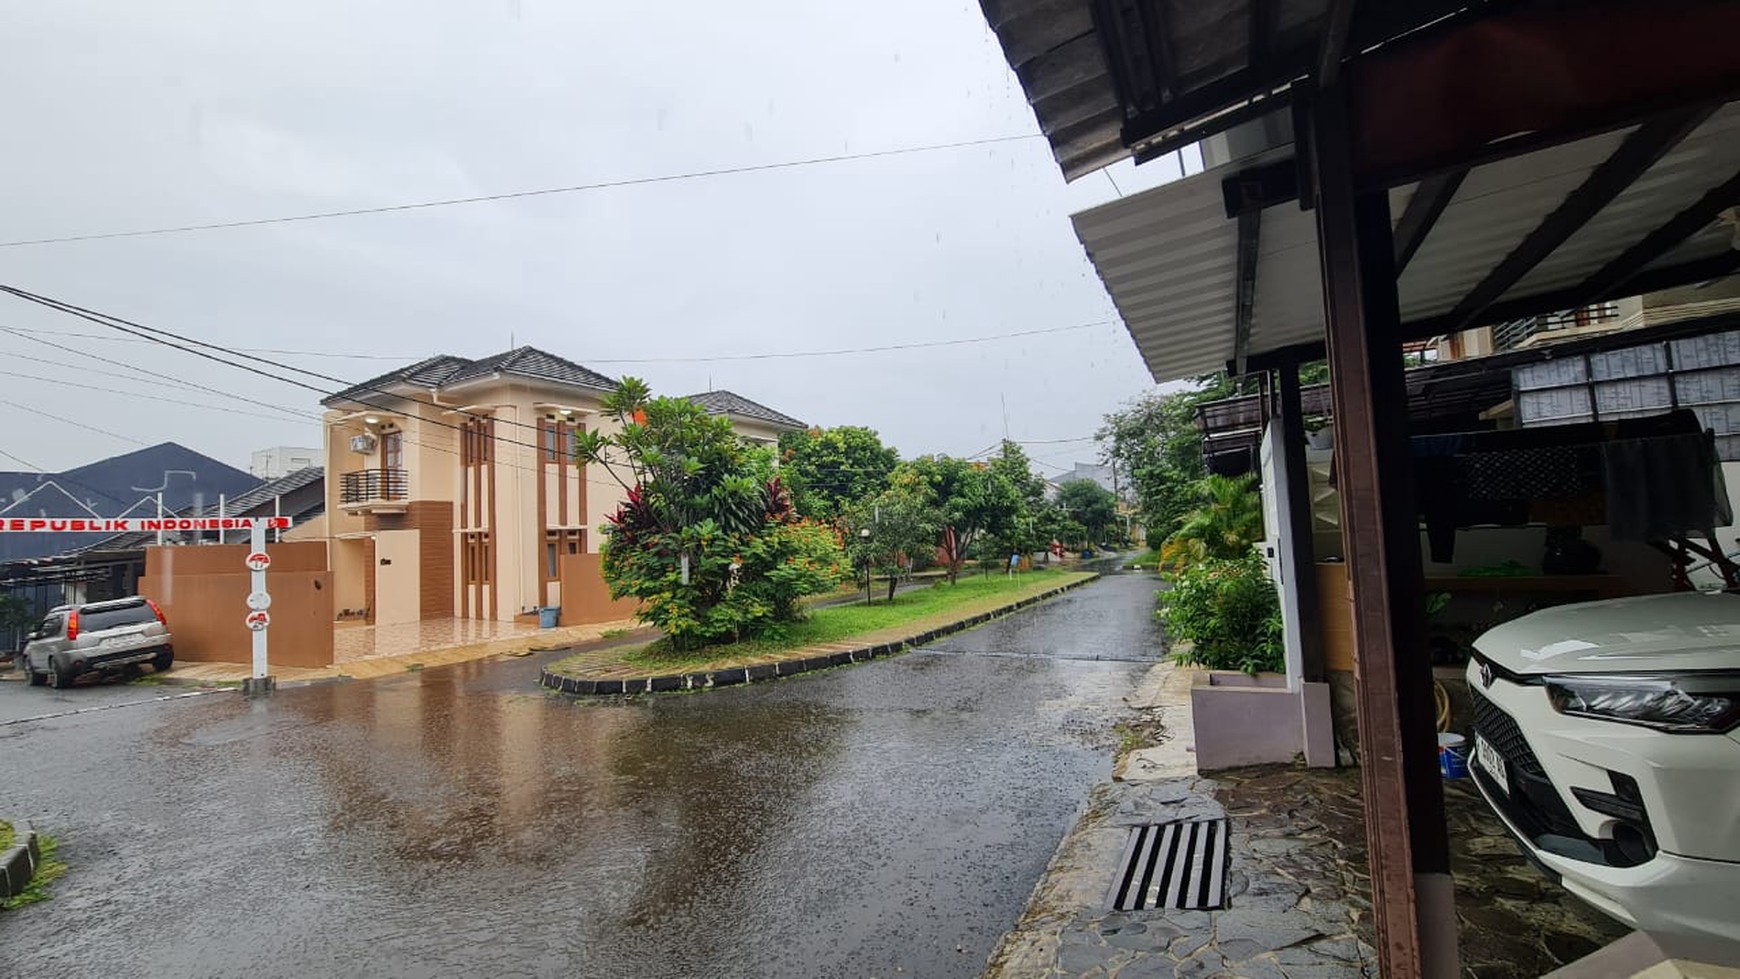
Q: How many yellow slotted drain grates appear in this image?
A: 0